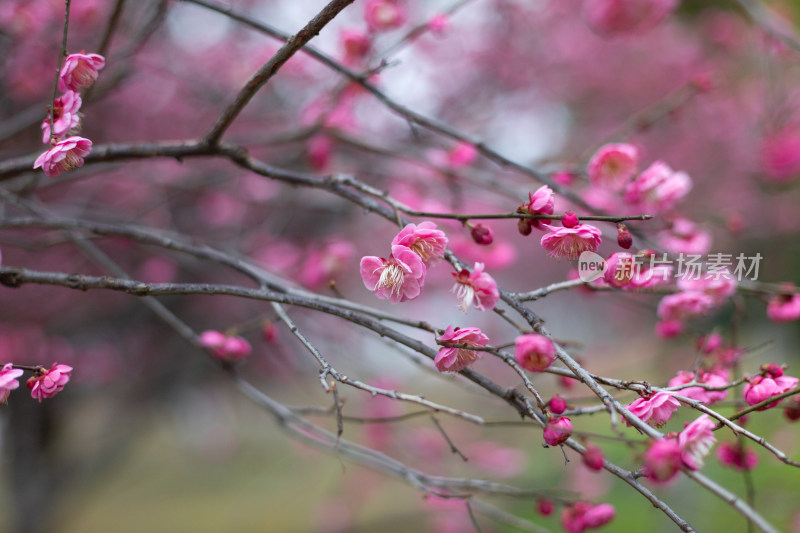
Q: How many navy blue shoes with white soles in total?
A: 0